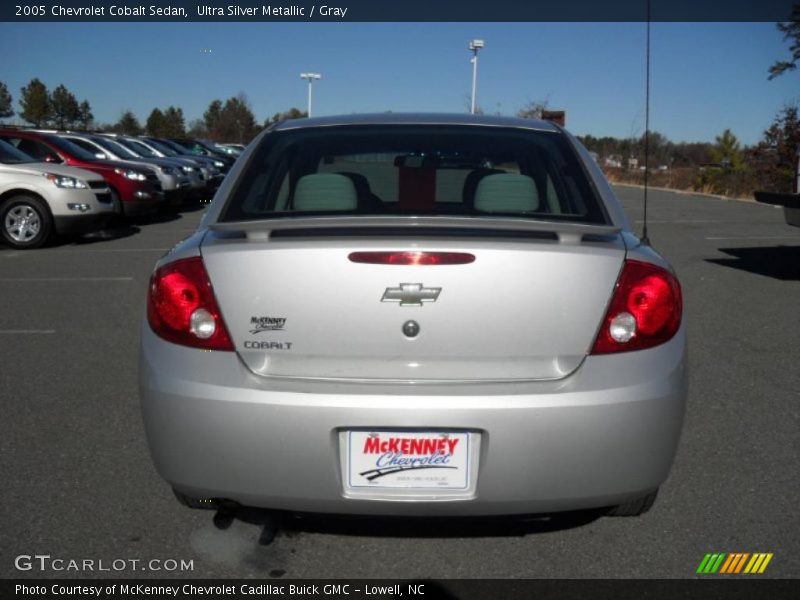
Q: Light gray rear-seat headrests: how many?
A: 2